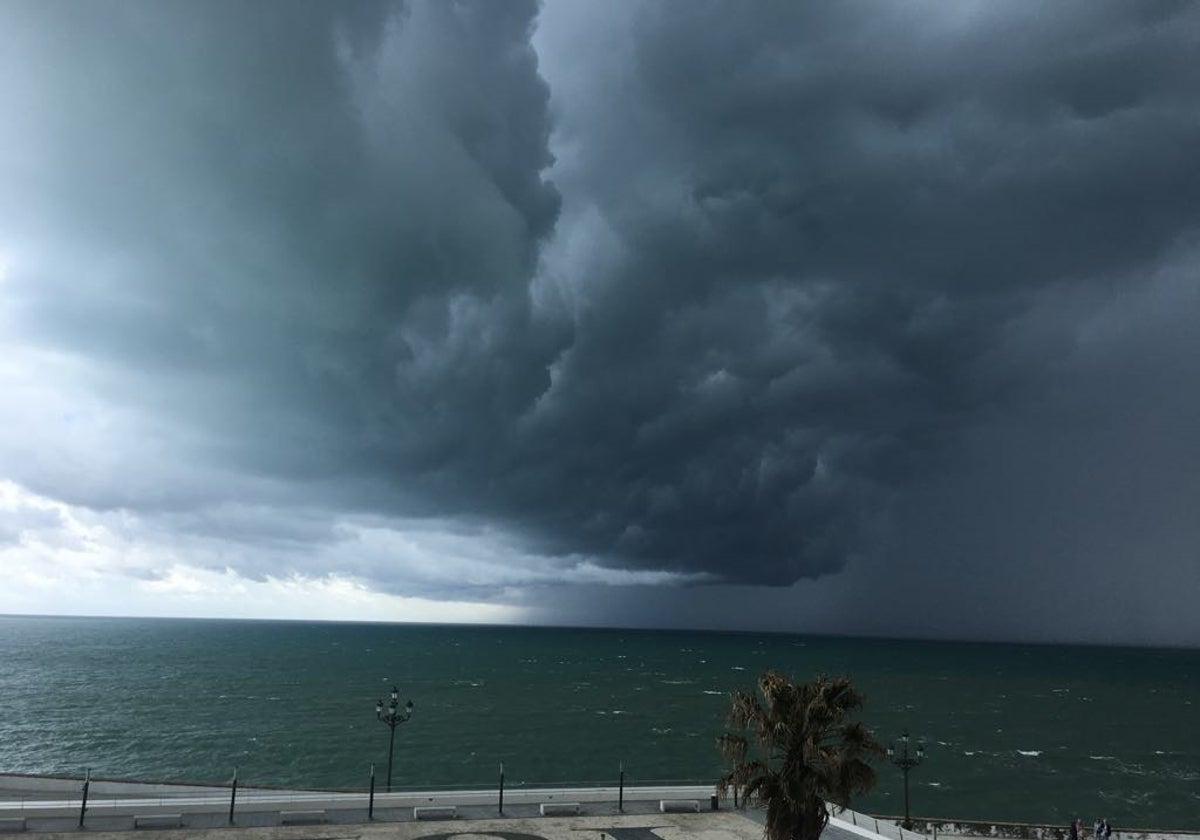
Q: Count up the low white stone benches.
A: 6